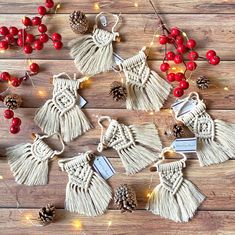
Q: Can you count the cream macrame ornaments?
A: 8